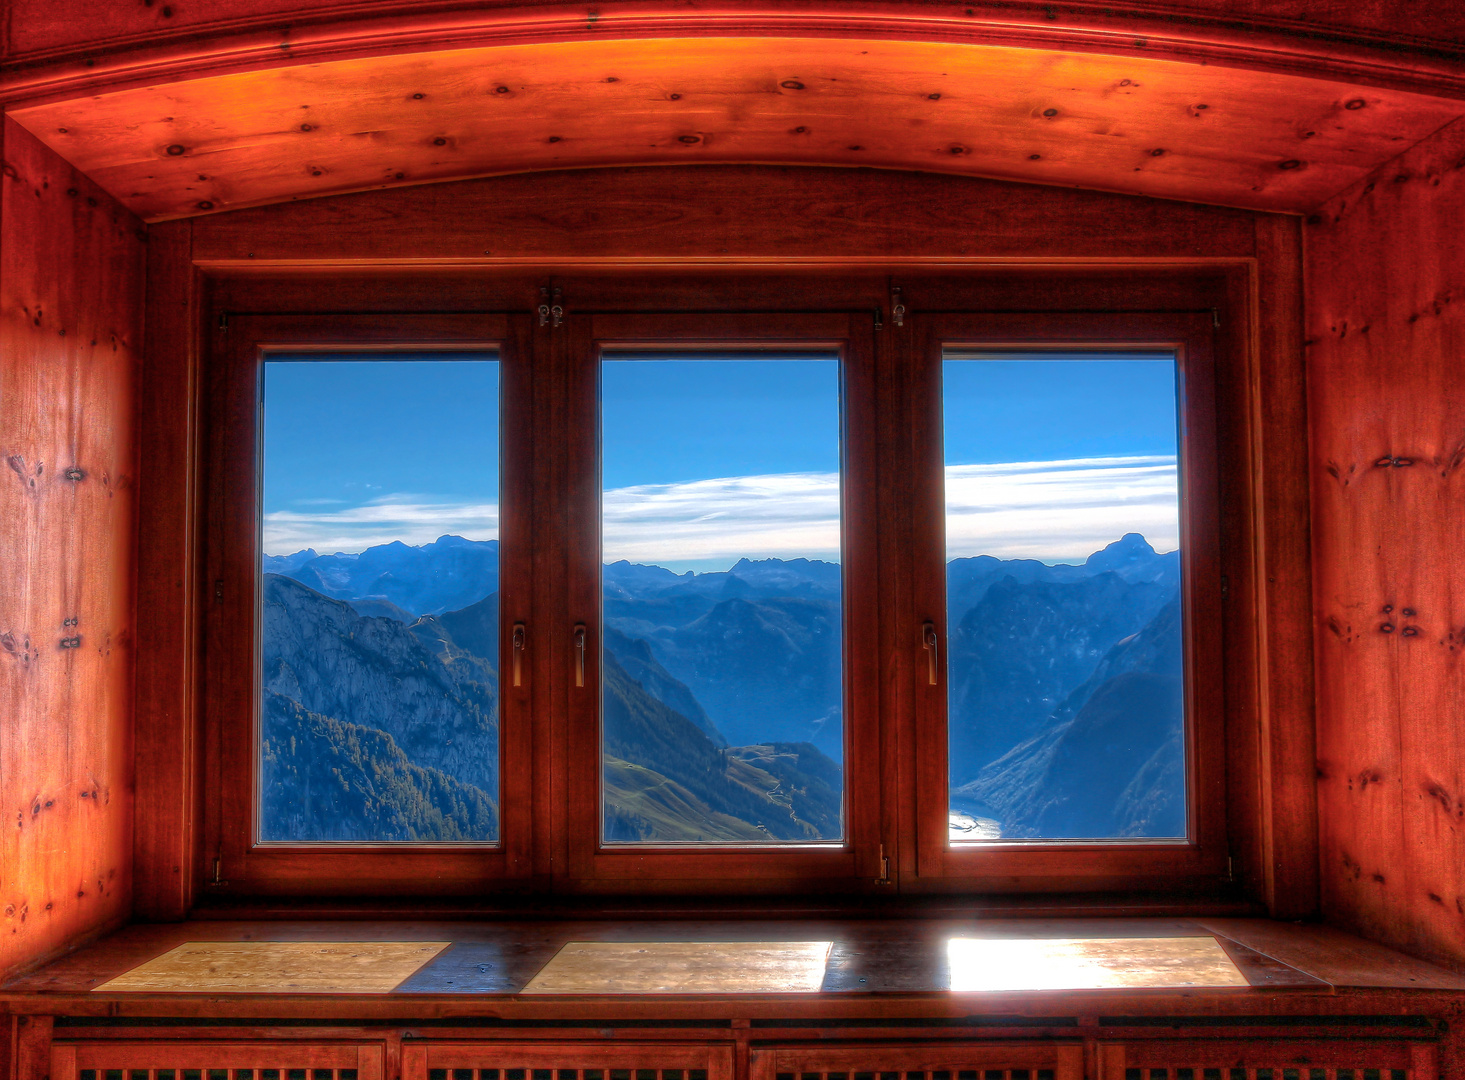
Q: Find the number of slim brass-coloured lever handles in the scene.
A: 3